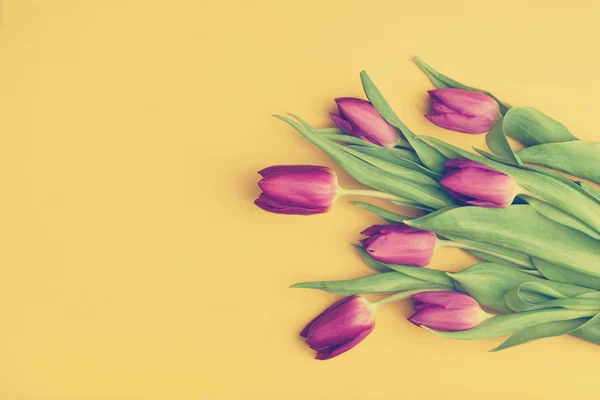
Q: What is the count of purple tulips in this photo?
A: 7